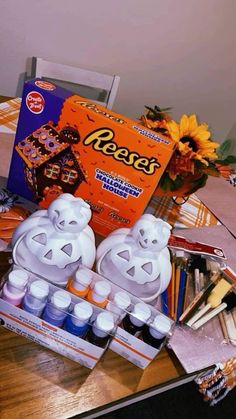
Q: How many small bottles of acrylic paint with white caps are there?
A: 10